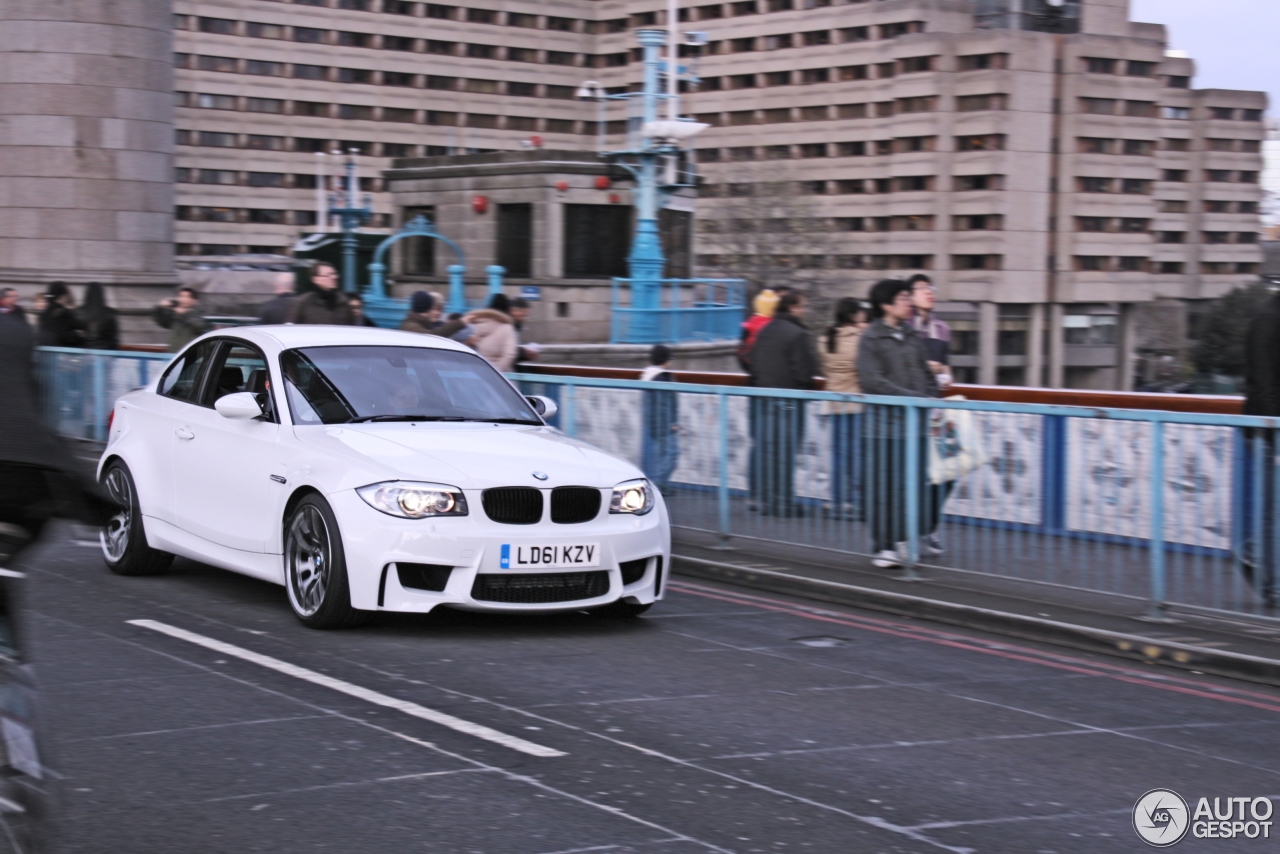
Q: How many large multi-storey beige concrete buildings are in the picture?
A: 1